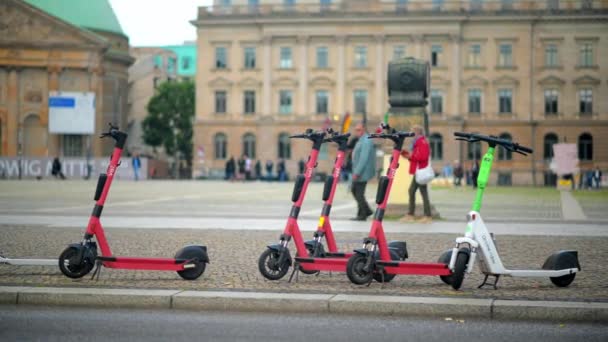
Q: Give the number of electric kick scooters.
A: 5